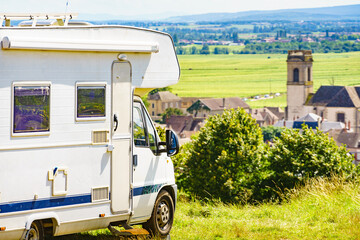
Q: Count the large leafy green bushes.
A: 2